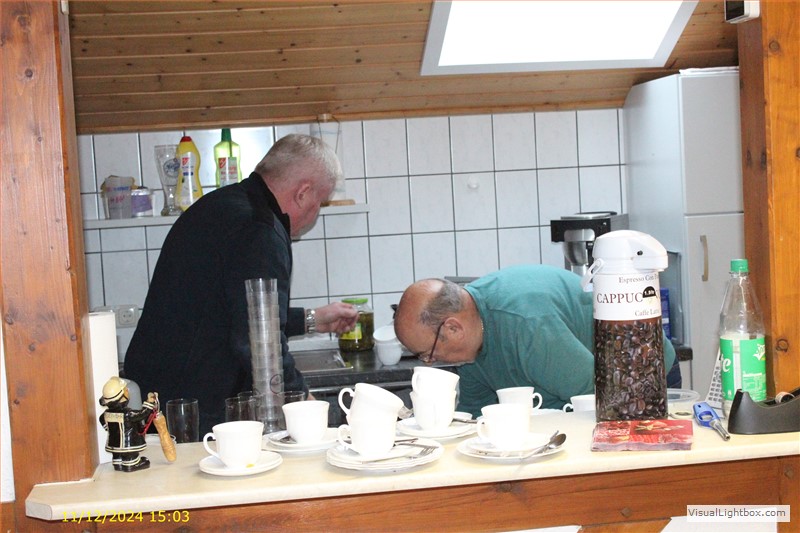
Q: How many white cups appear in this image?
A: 11